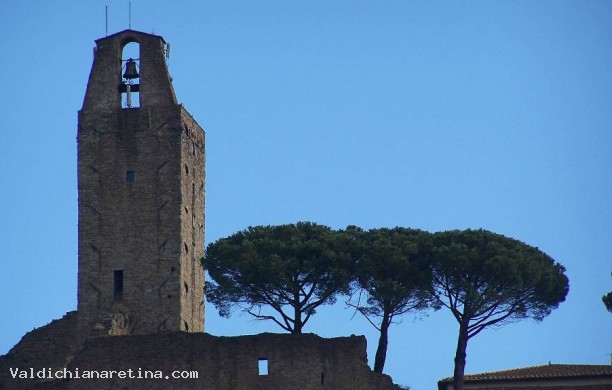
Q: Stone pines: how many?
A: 3